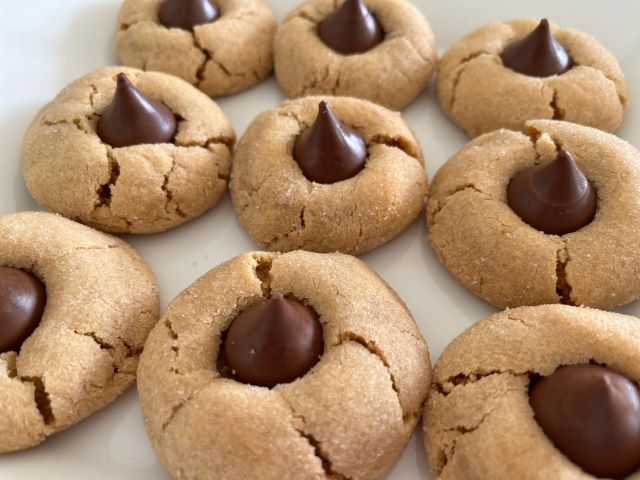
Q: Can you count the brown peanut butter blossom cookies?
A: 9